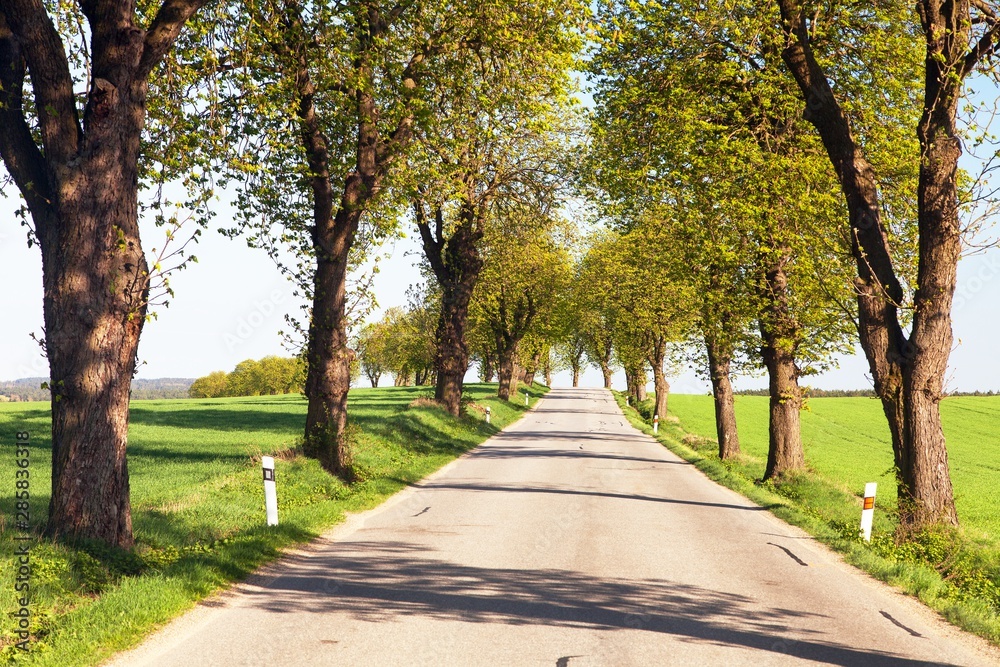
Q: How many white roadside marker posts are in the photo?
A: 6